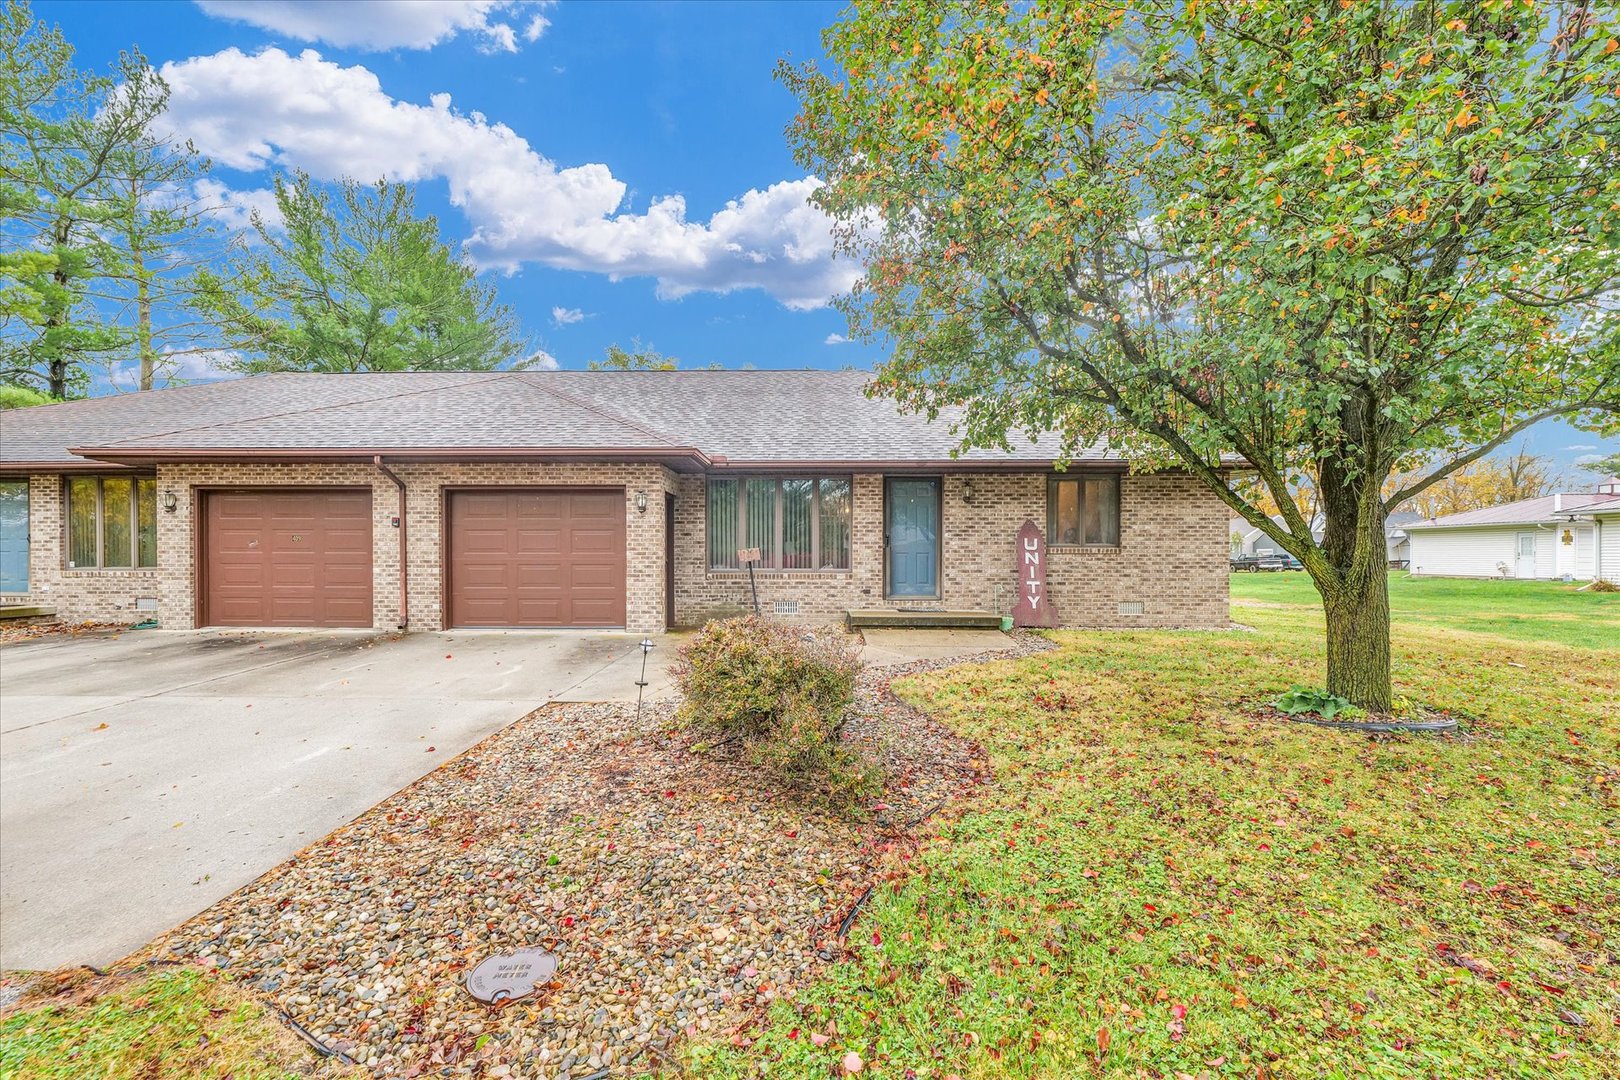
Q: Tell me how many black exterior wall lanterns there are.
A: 3